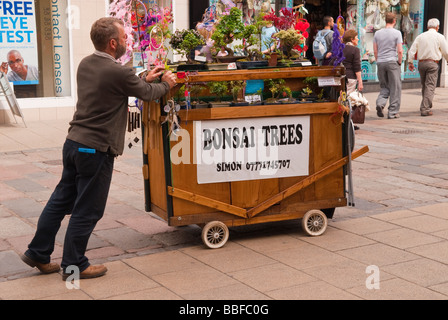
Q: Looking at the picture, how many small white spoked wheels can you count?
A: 2